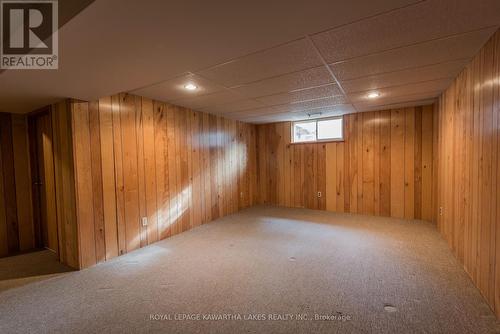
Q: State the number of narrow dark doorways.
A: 1